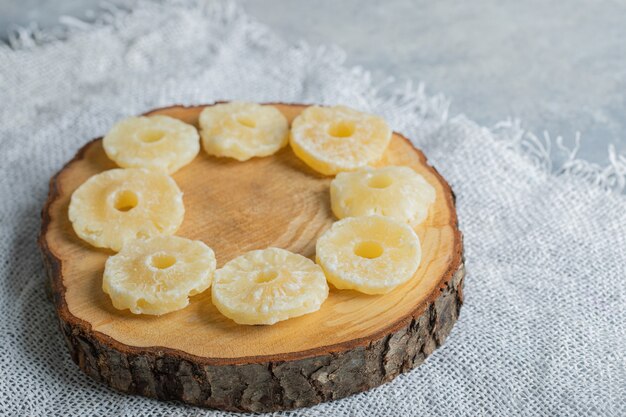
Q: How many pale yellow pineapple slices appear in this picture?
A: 8